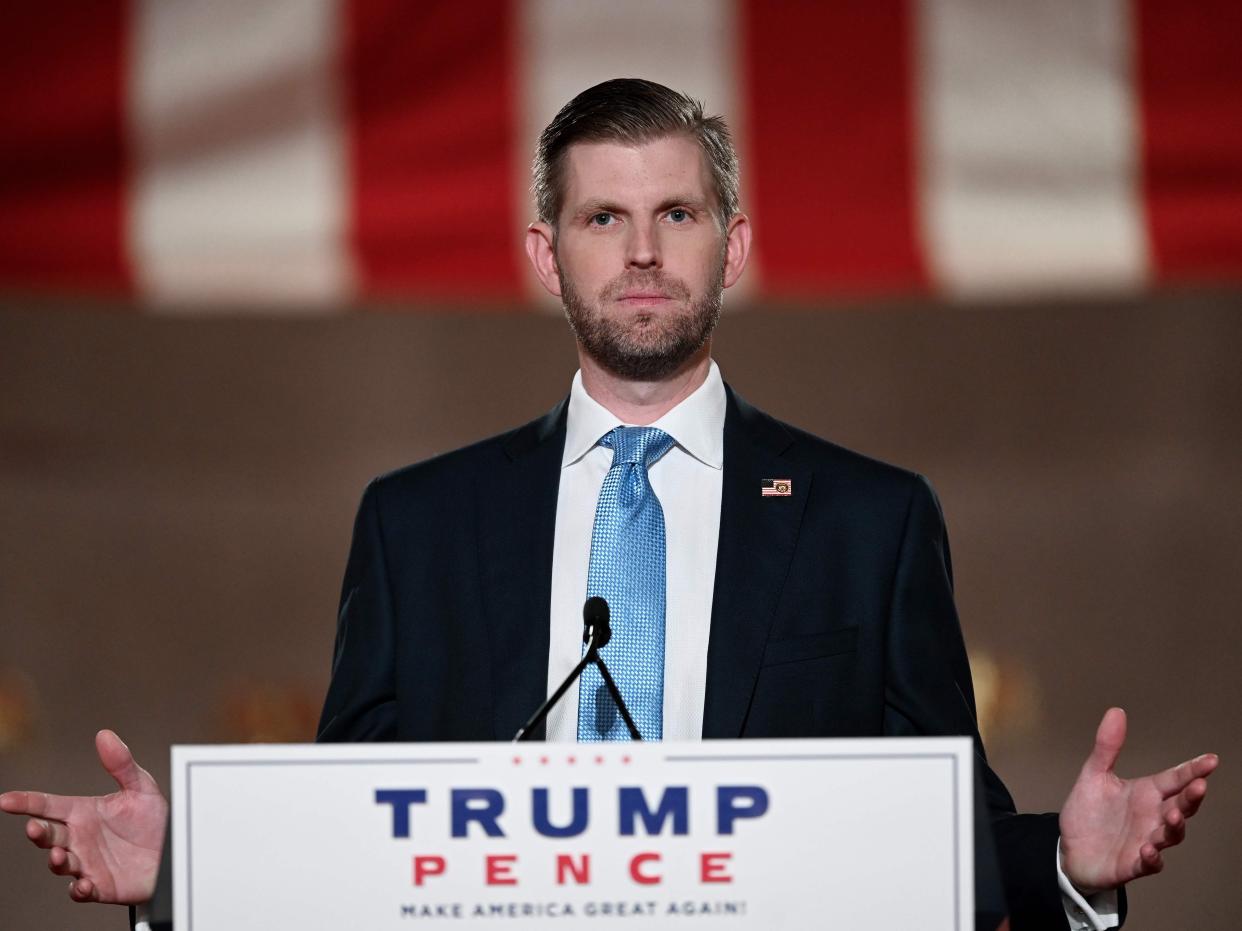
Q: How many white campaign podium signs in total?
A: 1